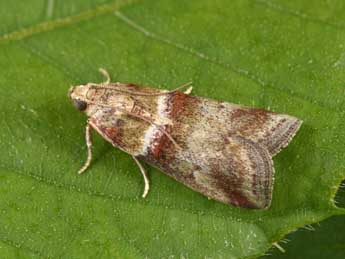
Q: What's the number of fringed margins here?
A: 2